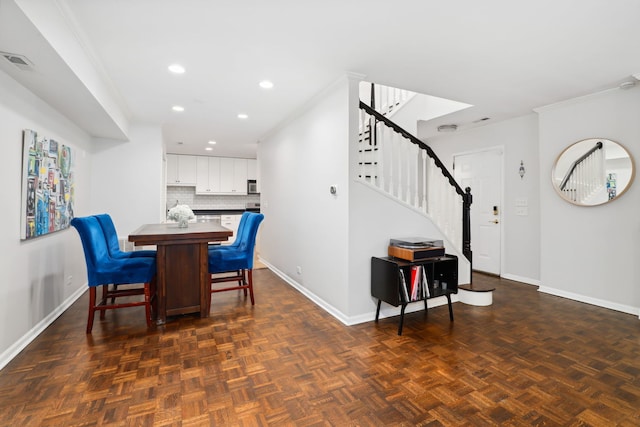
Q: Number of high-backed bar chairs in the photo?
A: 4